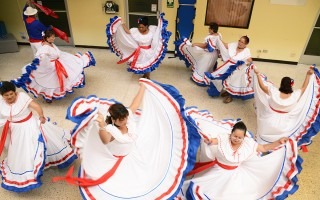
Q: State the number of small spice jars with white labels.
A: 0